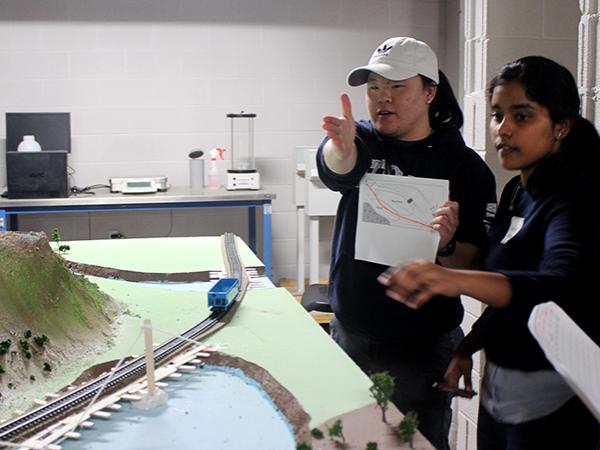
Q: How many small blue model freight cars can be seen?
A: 1